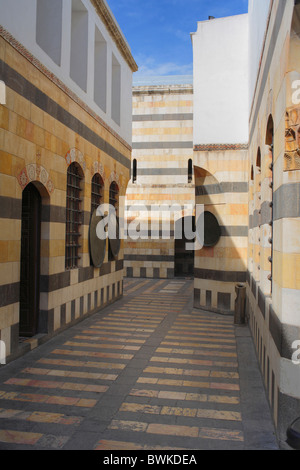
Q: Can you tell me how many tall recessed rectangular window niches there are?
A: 4